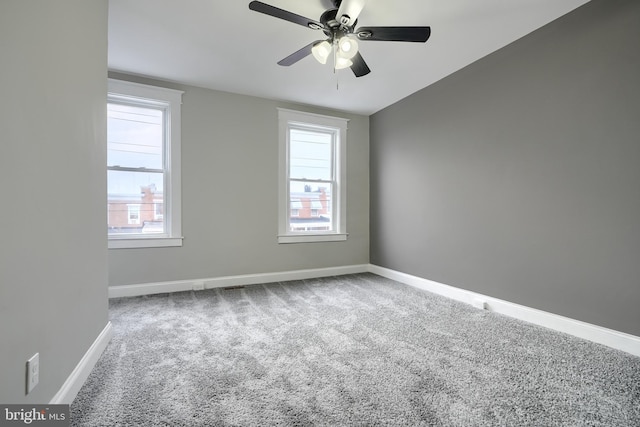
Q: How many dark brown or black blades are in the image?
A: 4